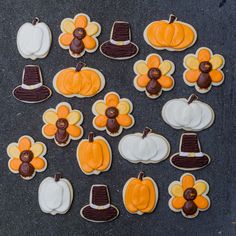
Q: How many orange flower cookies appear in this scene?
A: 7